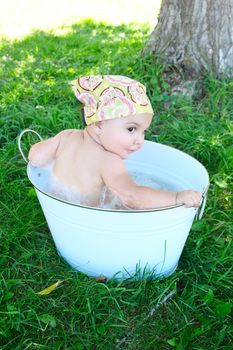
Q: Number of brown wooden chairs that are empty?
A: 0